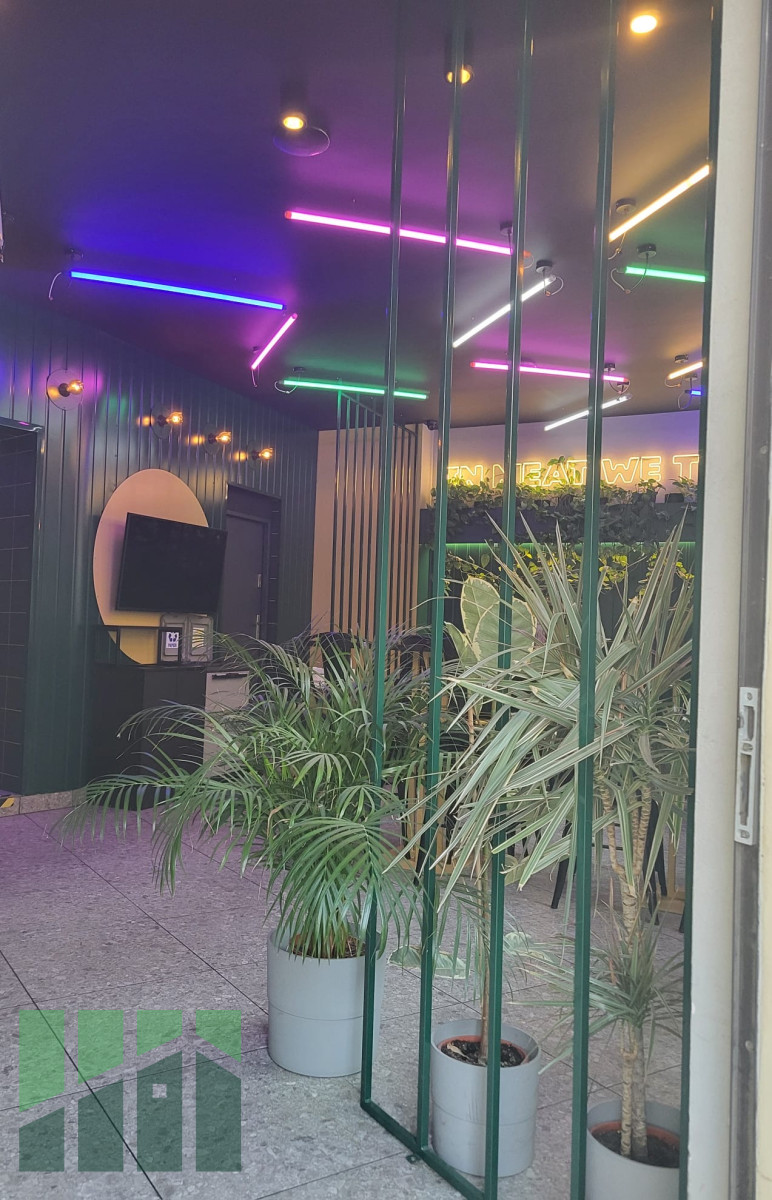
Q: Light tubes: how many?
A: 11